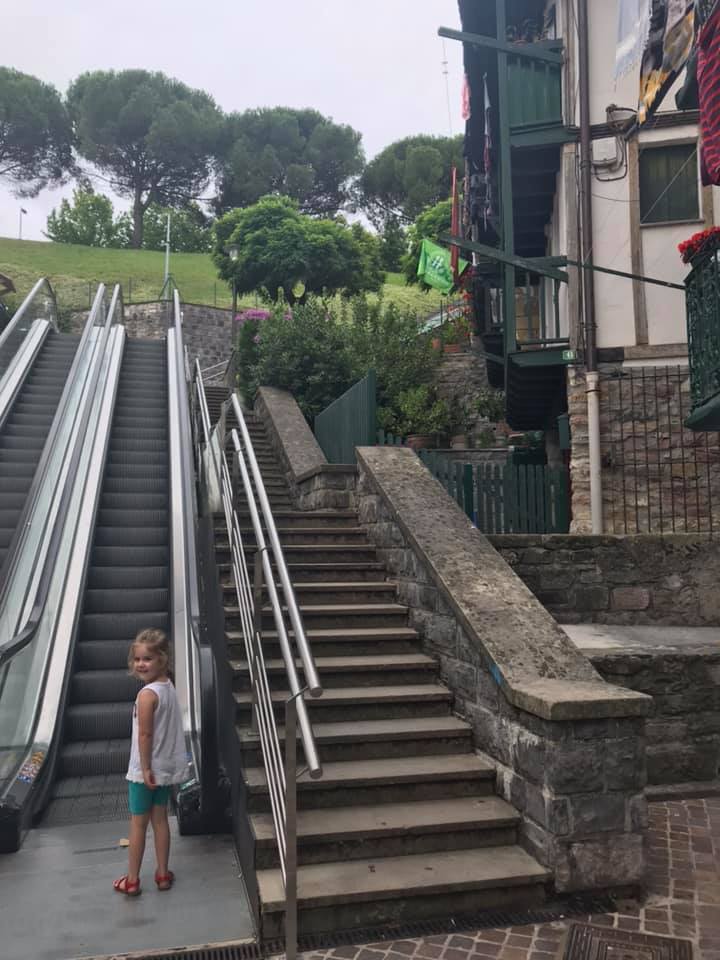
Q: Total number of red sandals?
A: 2